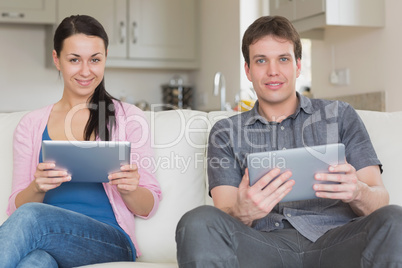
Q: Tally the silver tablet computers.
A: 2